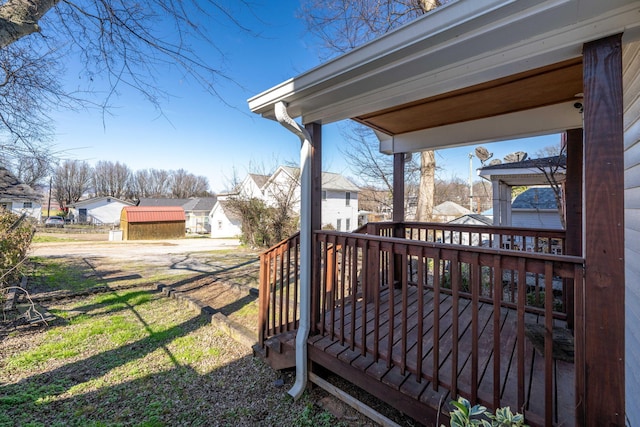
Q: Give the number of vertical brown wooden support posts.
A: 4